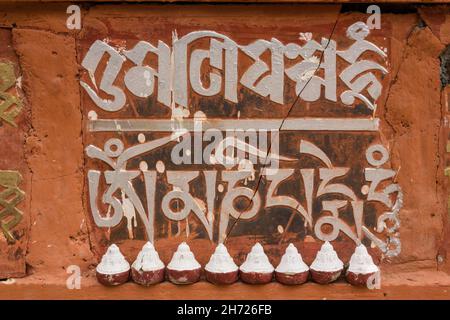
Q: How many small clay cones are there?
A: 8